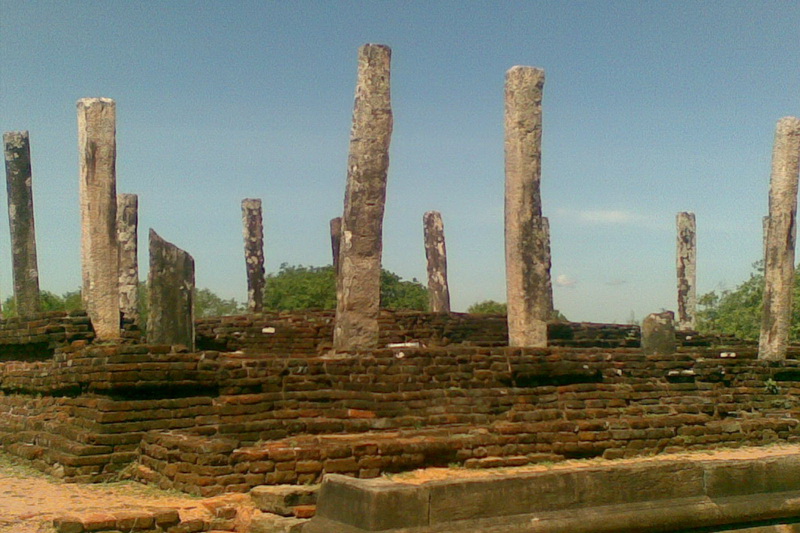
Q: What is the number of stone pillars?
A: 14